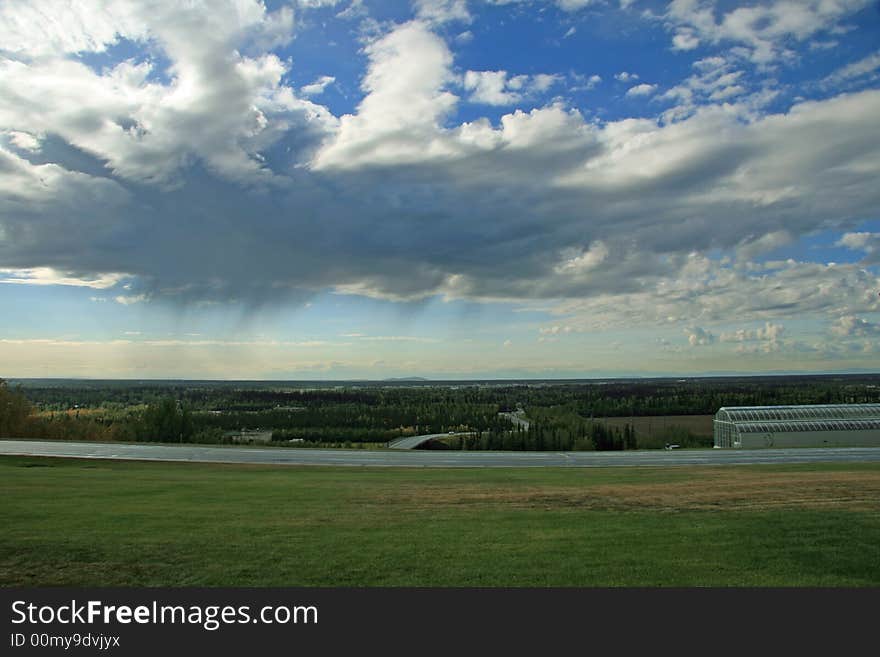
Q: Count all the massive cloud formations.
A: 1